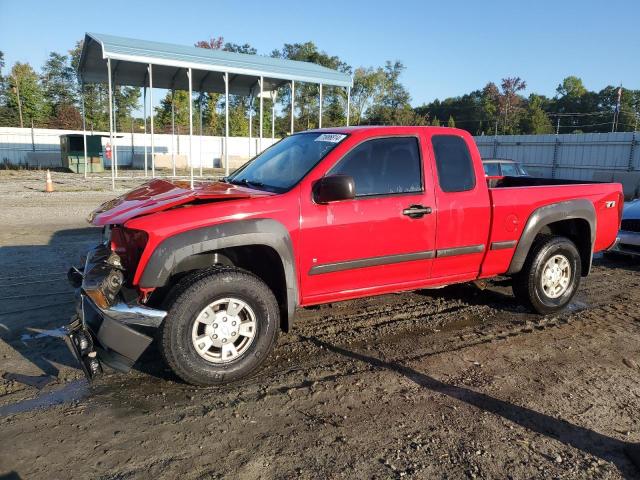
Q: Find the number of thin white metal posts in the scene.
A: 15